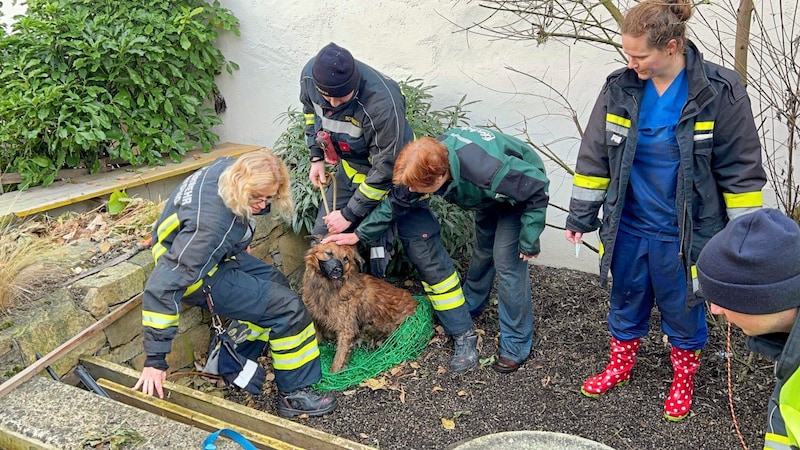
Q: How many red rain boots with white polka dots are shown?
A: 2